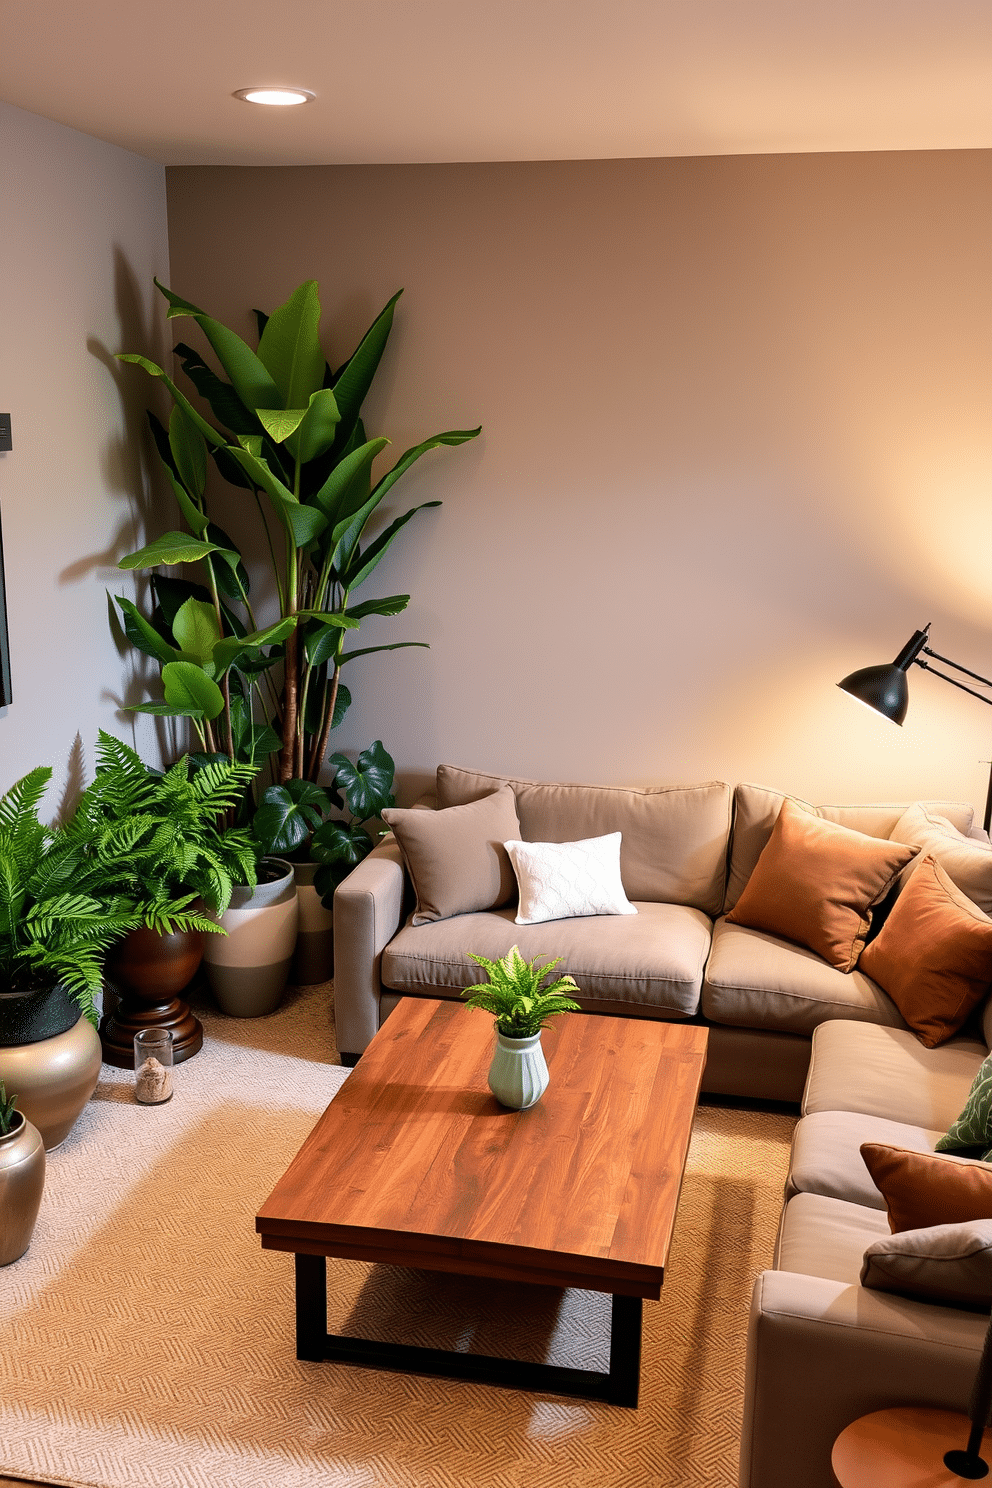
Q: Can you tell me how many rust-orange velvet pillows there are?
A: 3